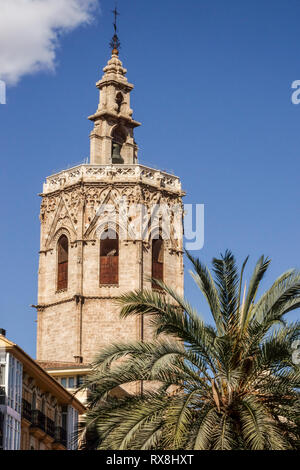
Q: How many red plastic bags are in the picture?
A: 0